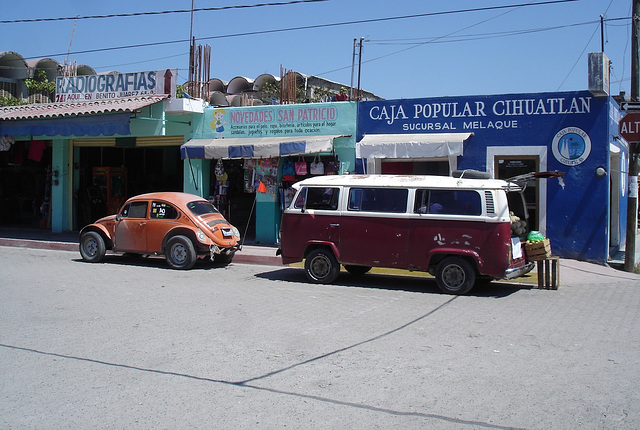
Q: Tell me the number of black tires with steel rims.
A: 4